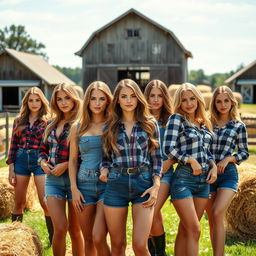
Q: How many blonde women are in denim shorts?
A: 7